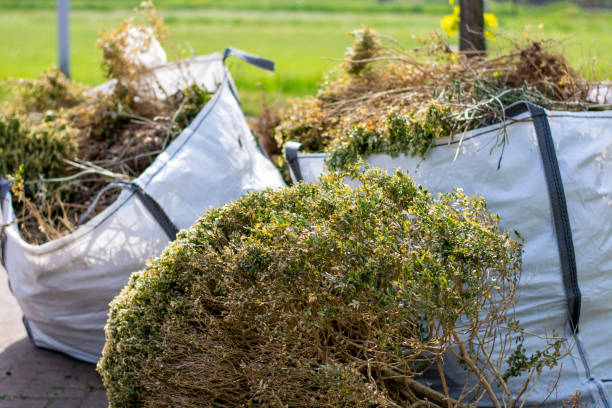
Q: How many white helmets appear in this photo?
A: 0